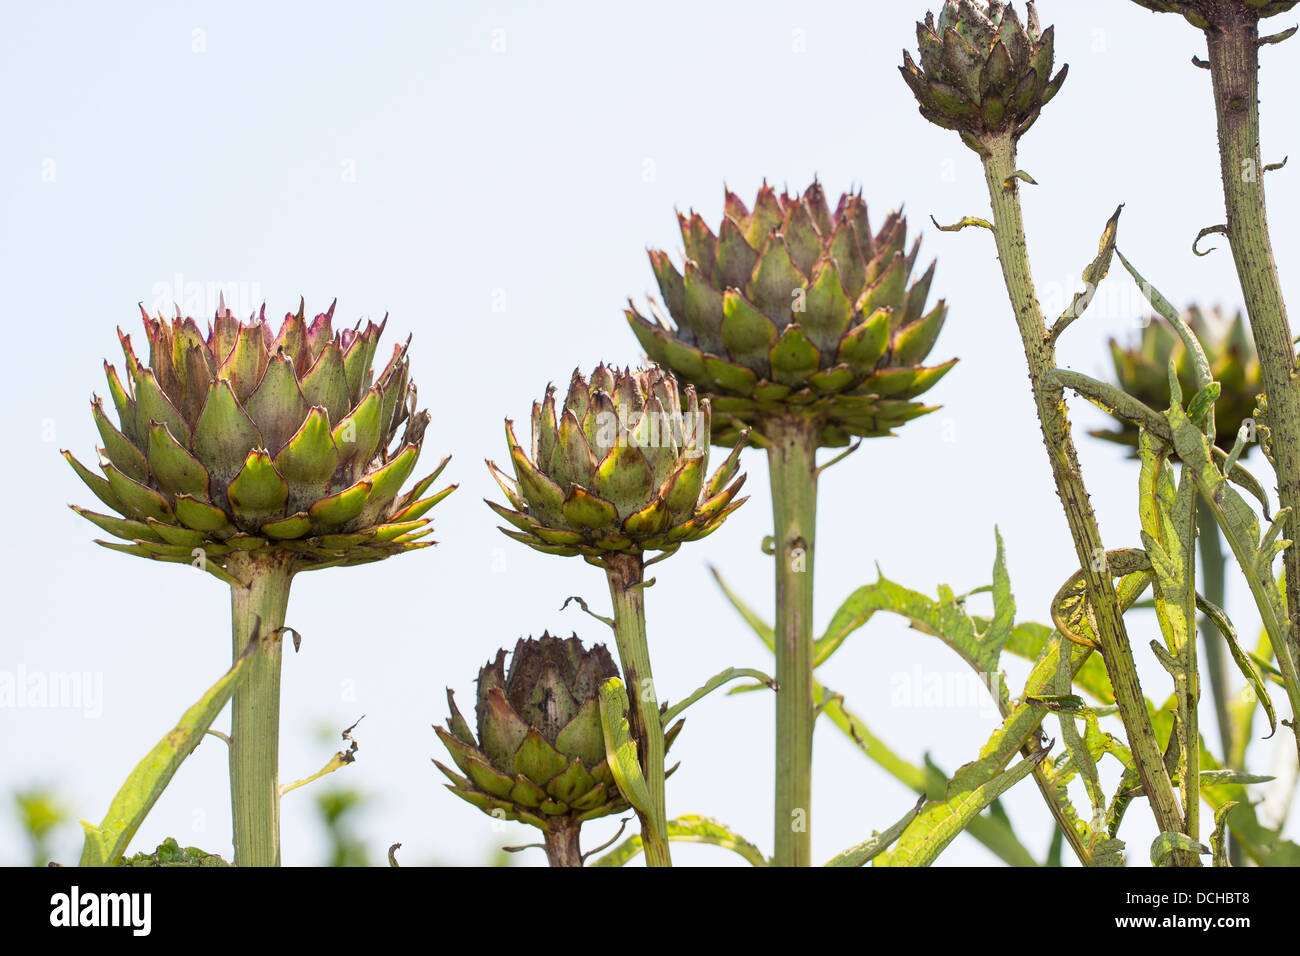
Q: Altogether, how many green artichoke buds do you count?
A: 7